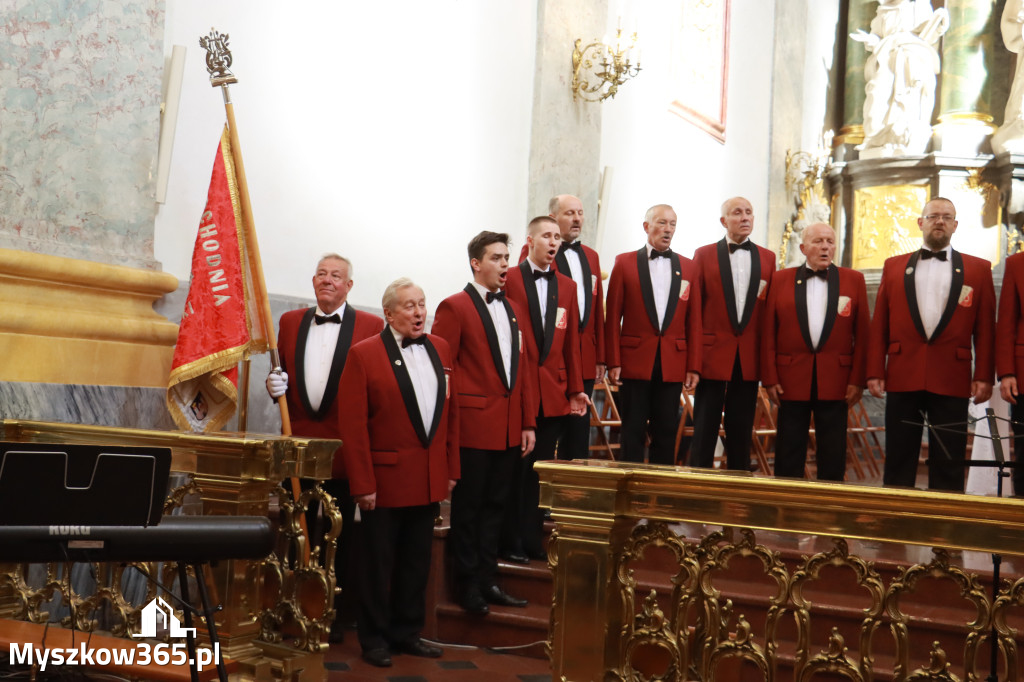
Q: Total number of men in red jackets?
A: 10